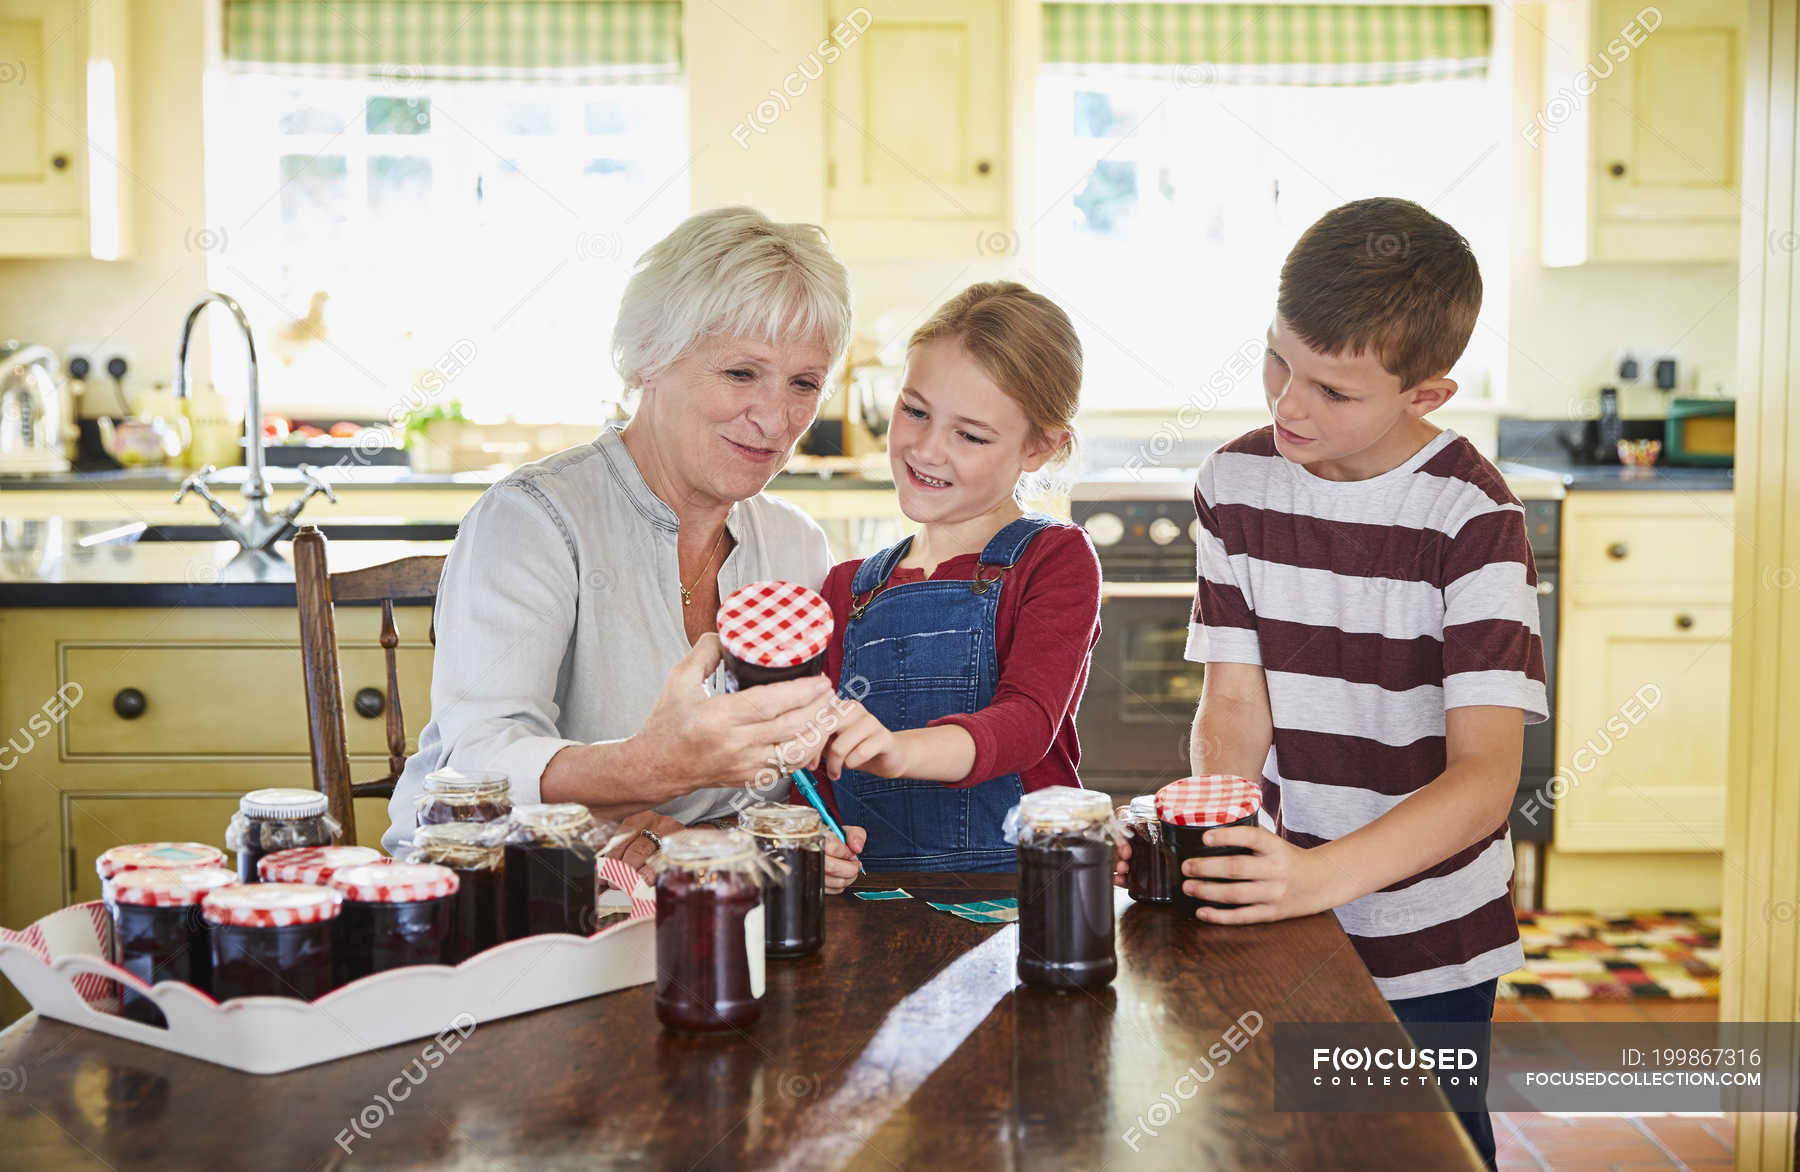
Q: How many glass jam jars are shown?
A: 15